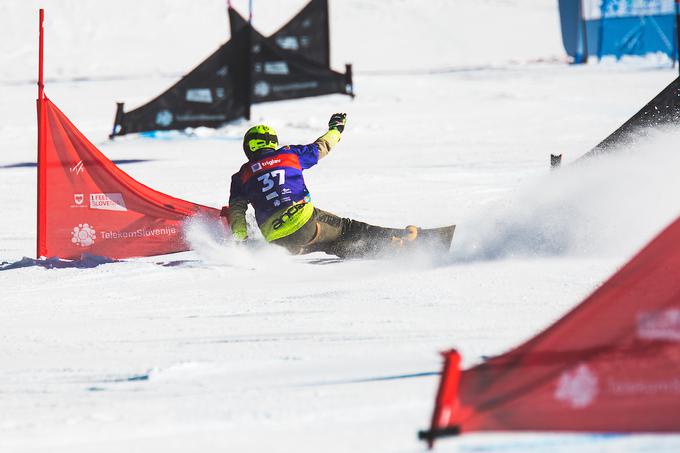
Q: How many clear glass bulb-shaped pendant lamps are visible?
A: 0